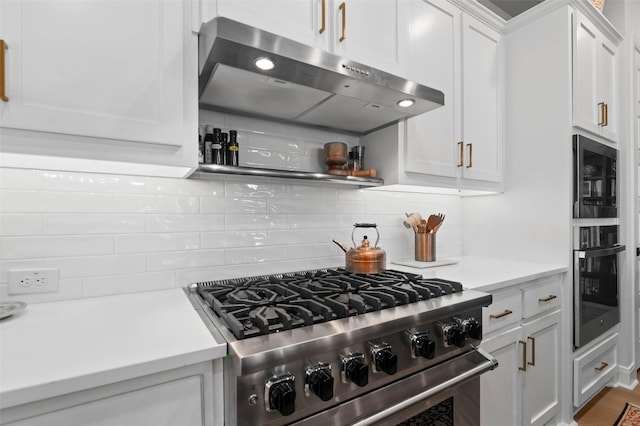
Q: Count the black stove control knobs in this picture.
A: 7